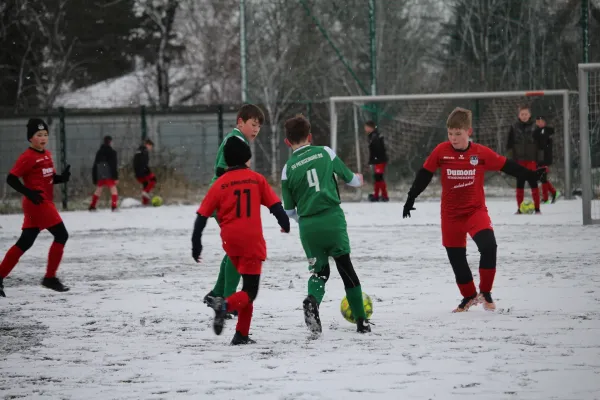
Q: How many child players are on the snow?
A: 10